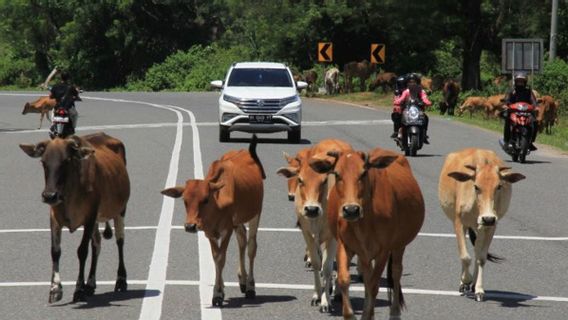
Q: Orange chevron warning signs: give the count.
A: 2